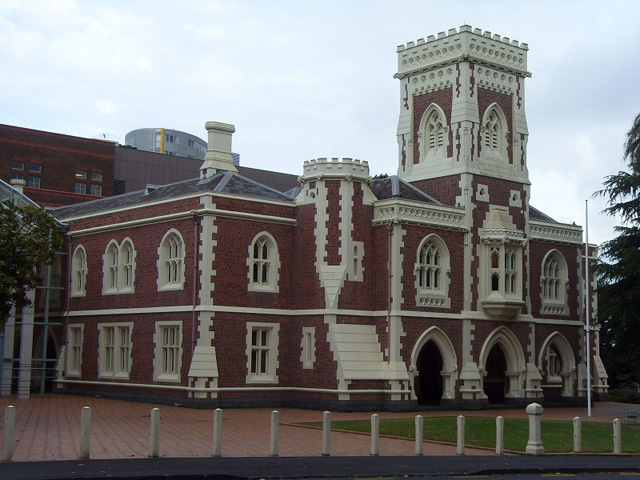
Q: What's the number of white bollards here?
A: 13